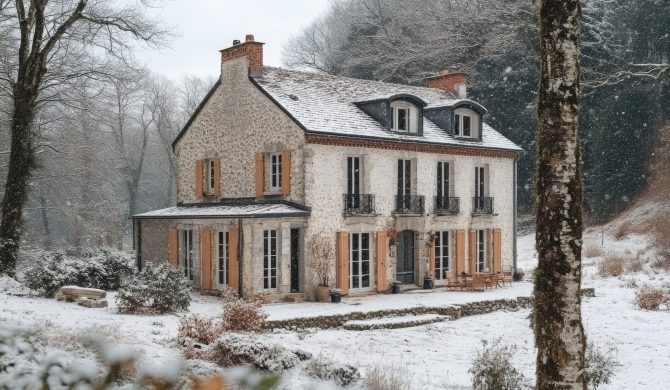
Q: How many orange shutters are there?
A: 13